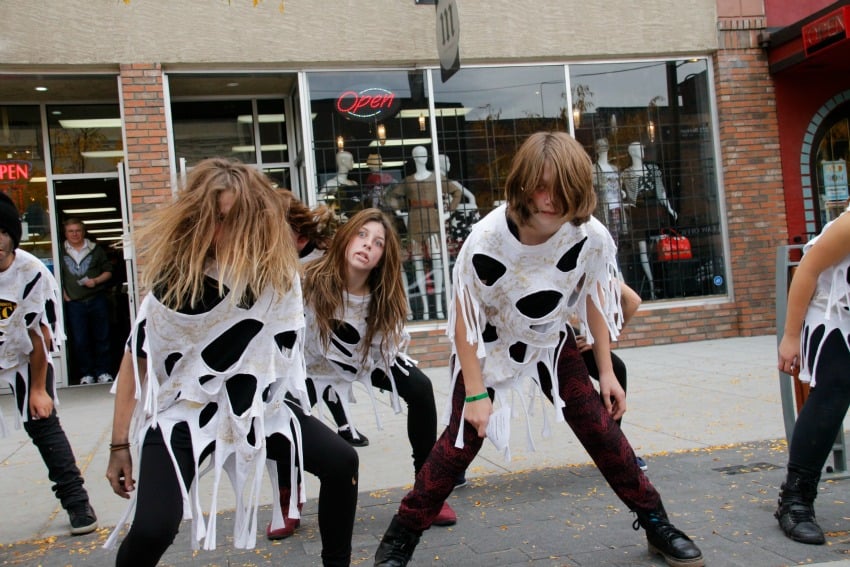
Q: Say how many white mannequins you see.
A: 5